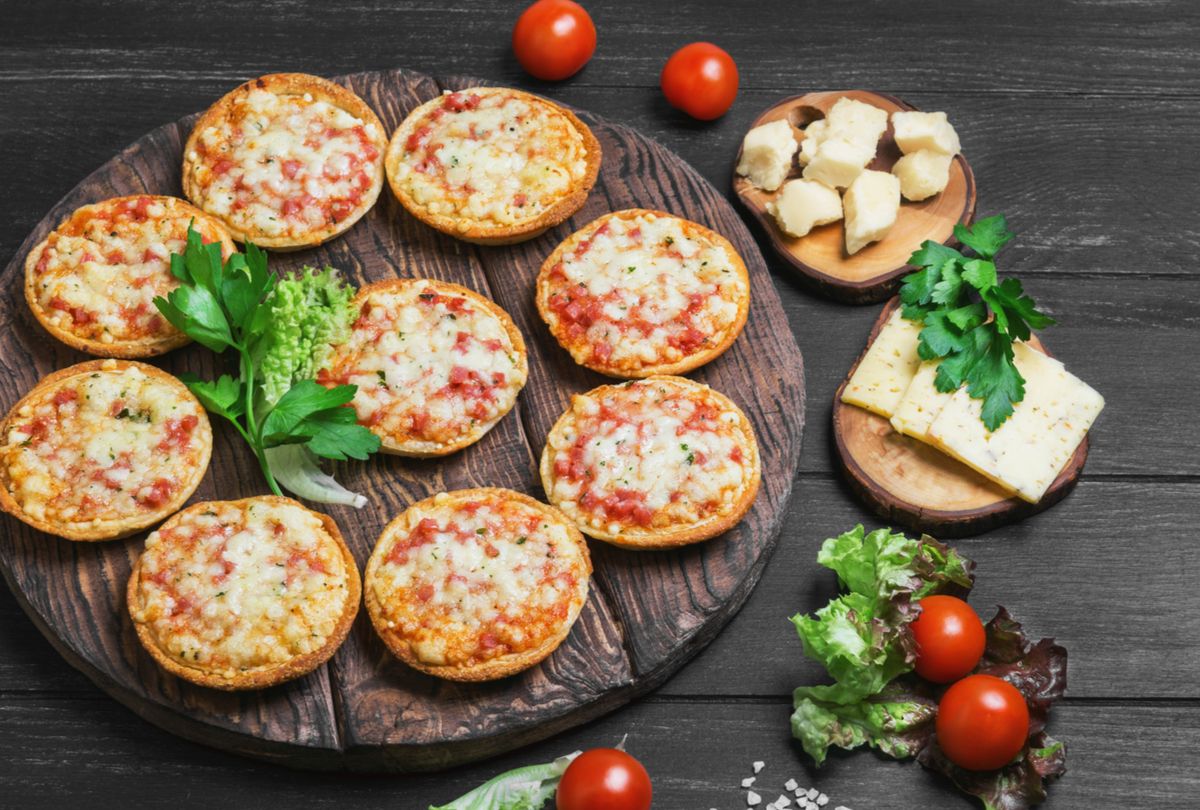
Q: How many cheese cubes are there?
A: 8